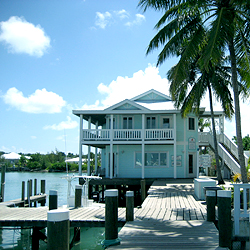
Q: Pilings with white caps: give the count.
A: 7